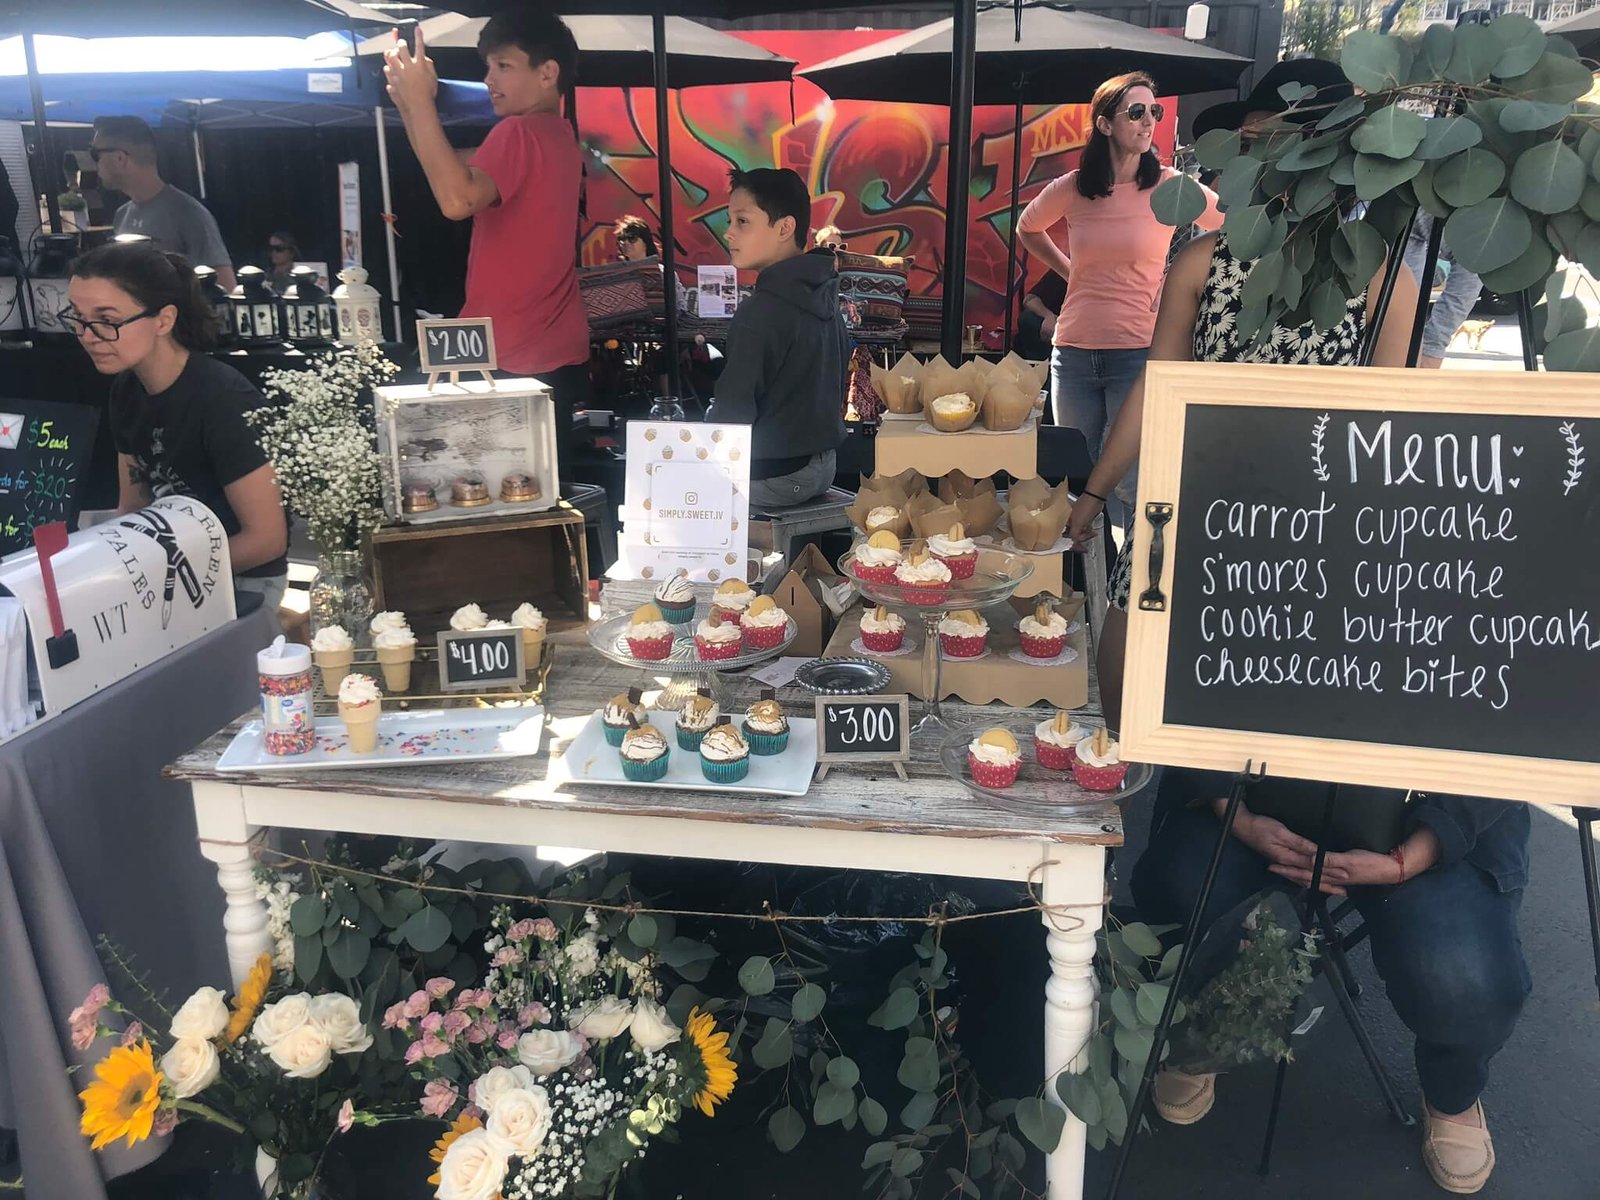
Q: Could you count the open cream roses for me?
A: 11